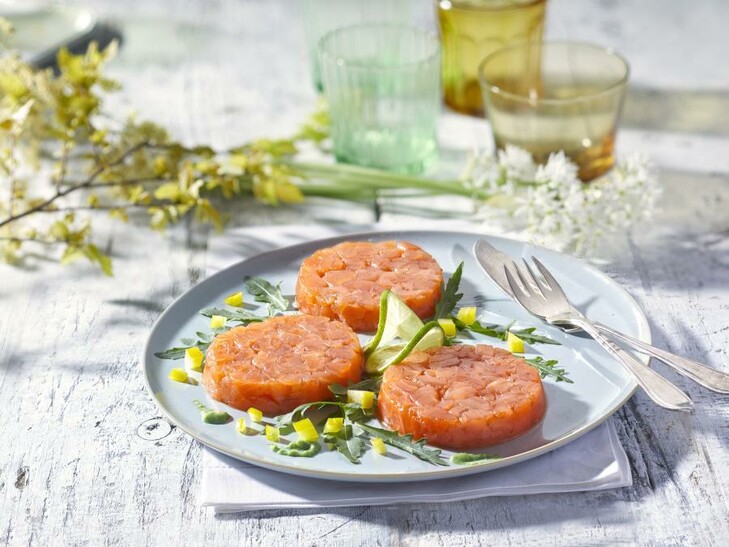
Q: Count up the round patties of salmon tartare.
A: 3